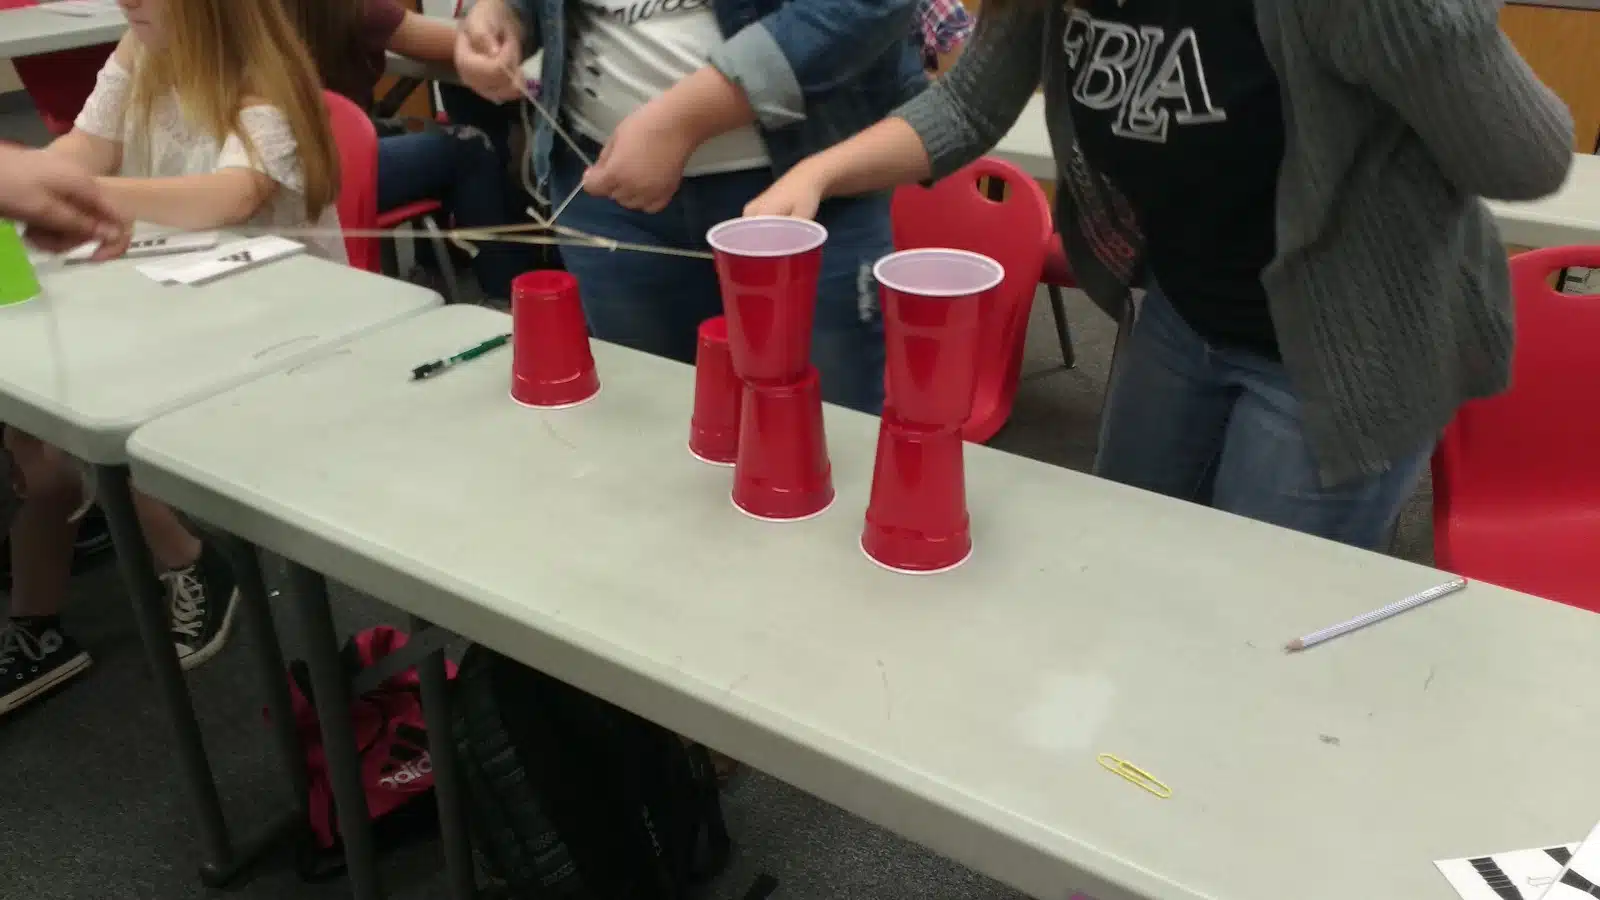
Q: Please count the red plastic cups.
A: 6